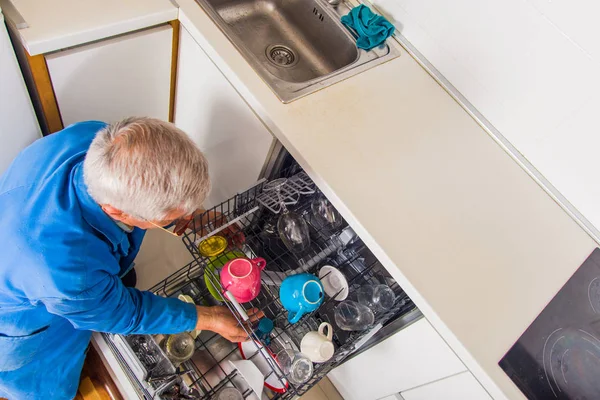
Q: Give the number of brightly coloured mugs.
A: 2